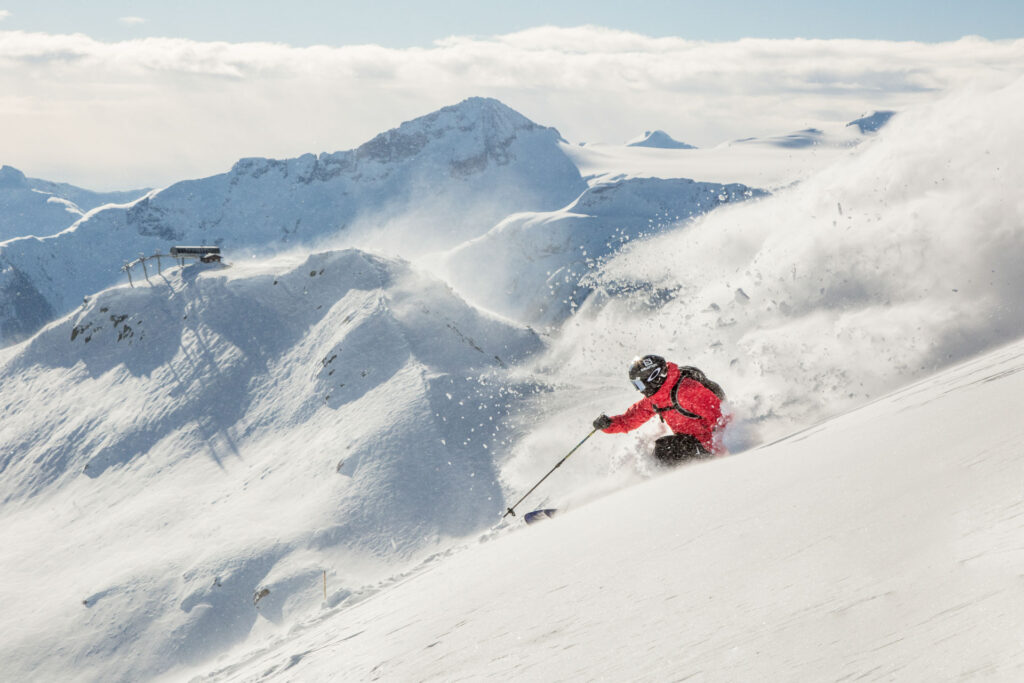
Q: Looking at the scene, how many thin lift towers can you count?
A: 3